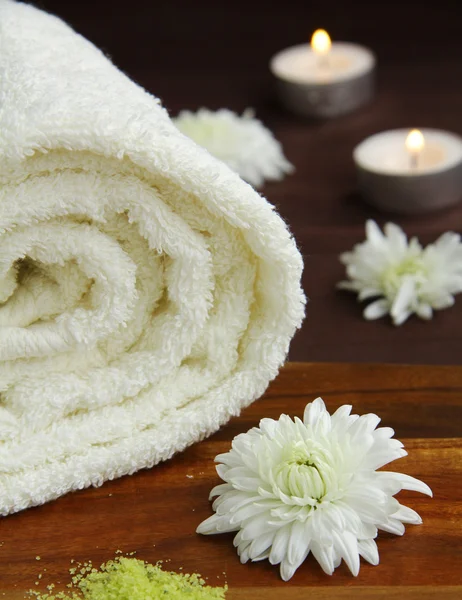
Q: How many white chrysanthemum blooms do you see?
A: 3